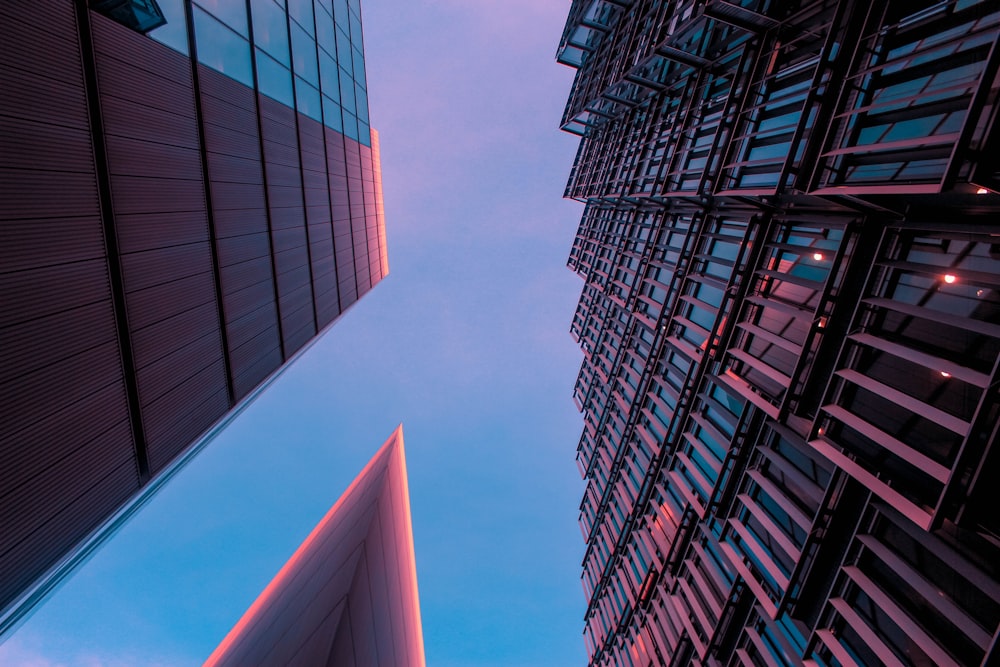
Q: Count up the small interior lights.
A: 4